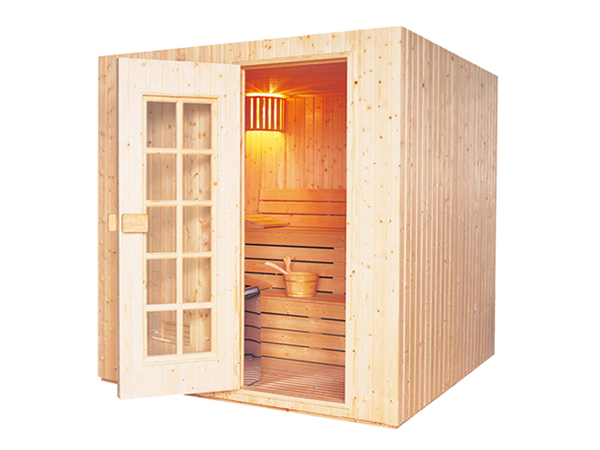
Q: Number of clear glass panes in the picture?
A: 10